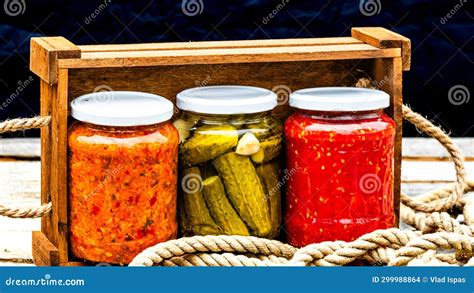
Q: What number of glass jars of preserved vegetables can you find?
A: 3